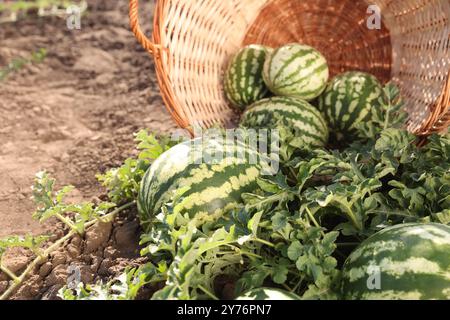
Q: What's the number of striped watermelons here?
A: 7